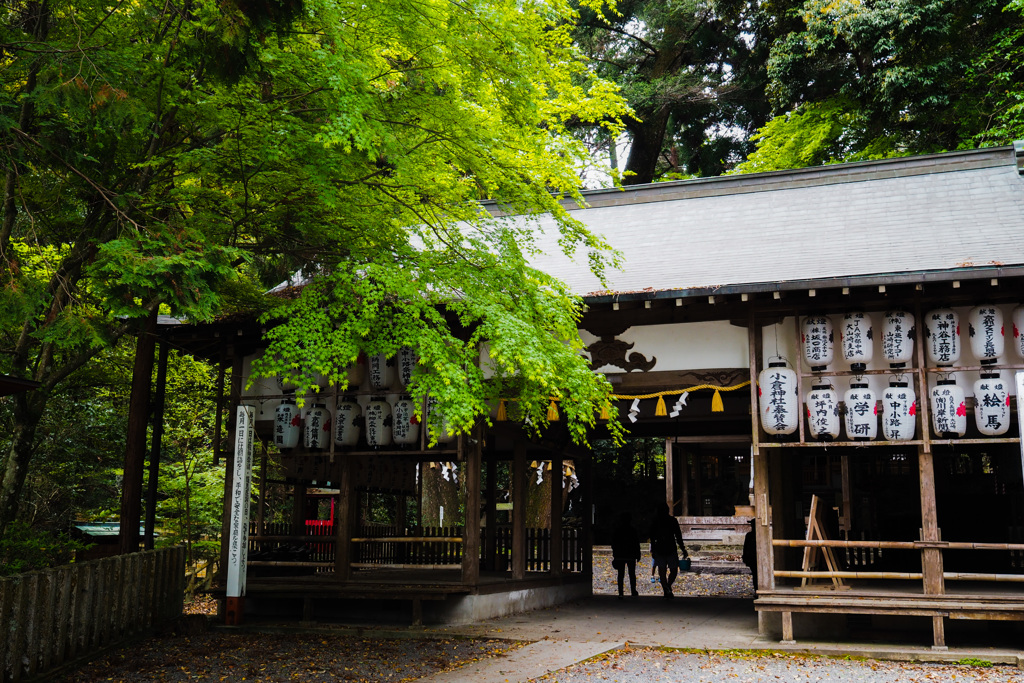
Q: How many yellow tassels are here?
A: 5